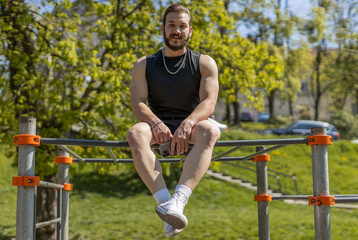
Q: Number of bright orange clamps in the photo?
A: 8